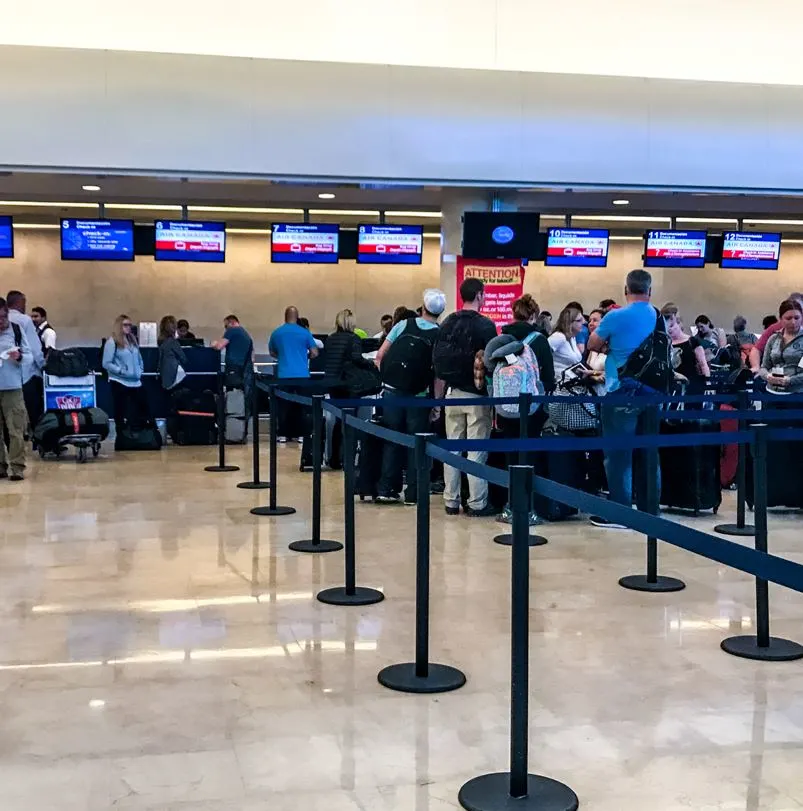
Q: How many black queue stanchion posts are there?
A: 11